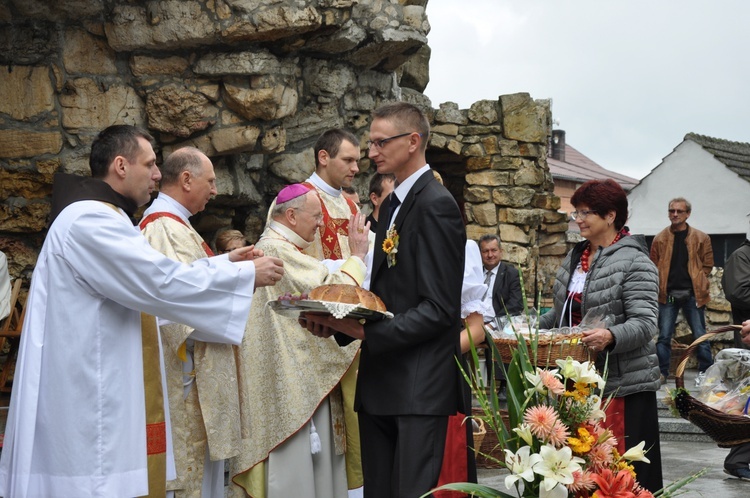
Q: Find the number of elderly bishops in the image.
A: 1